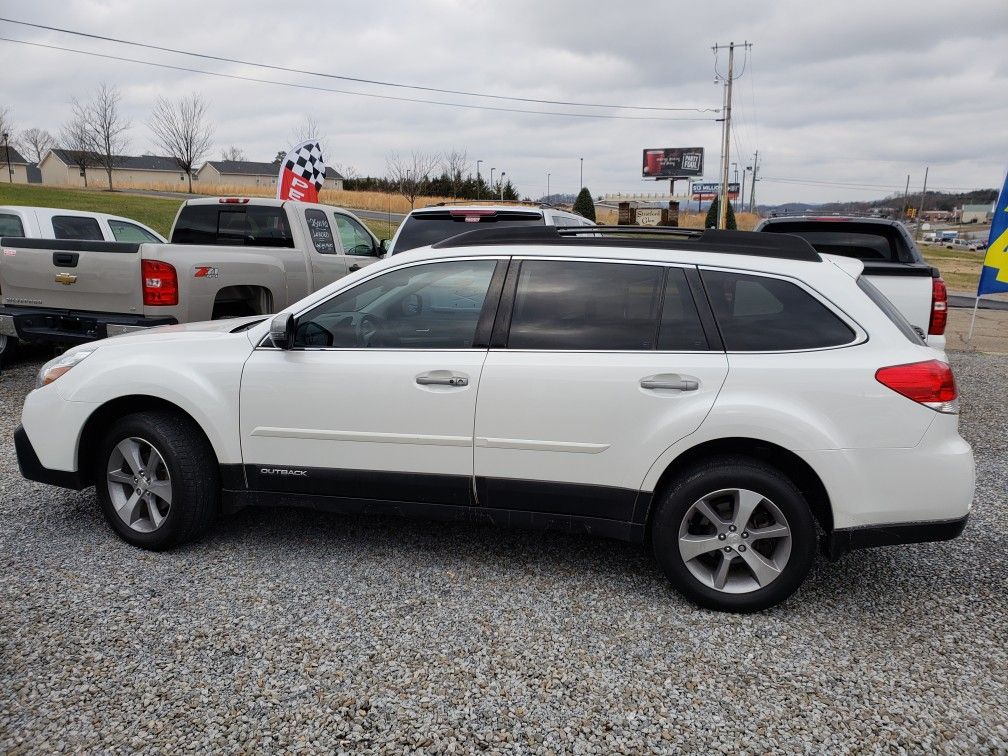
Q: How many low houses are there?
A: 3